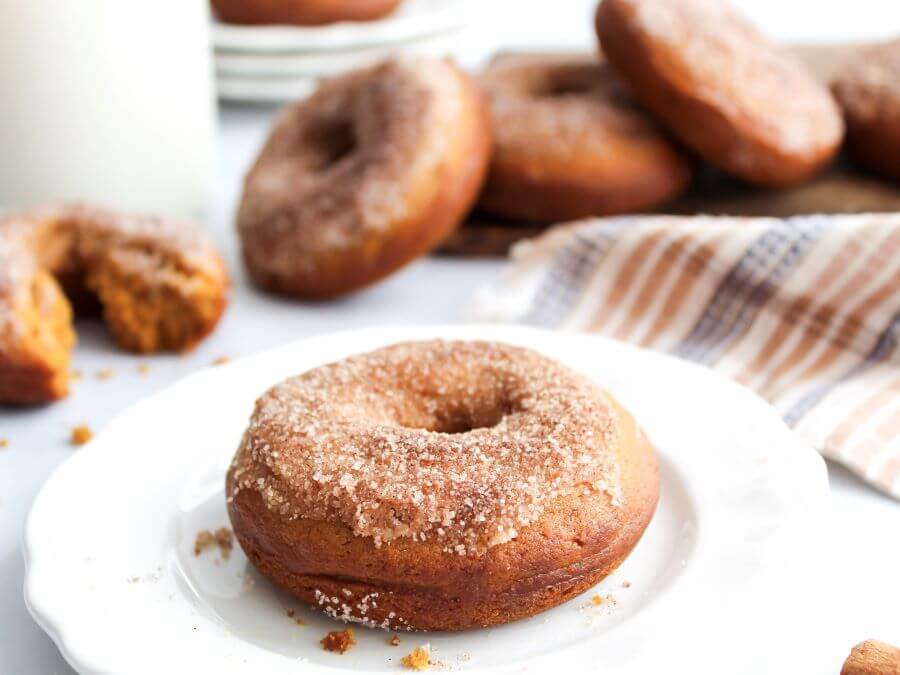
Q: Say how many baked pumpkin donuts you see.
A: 7